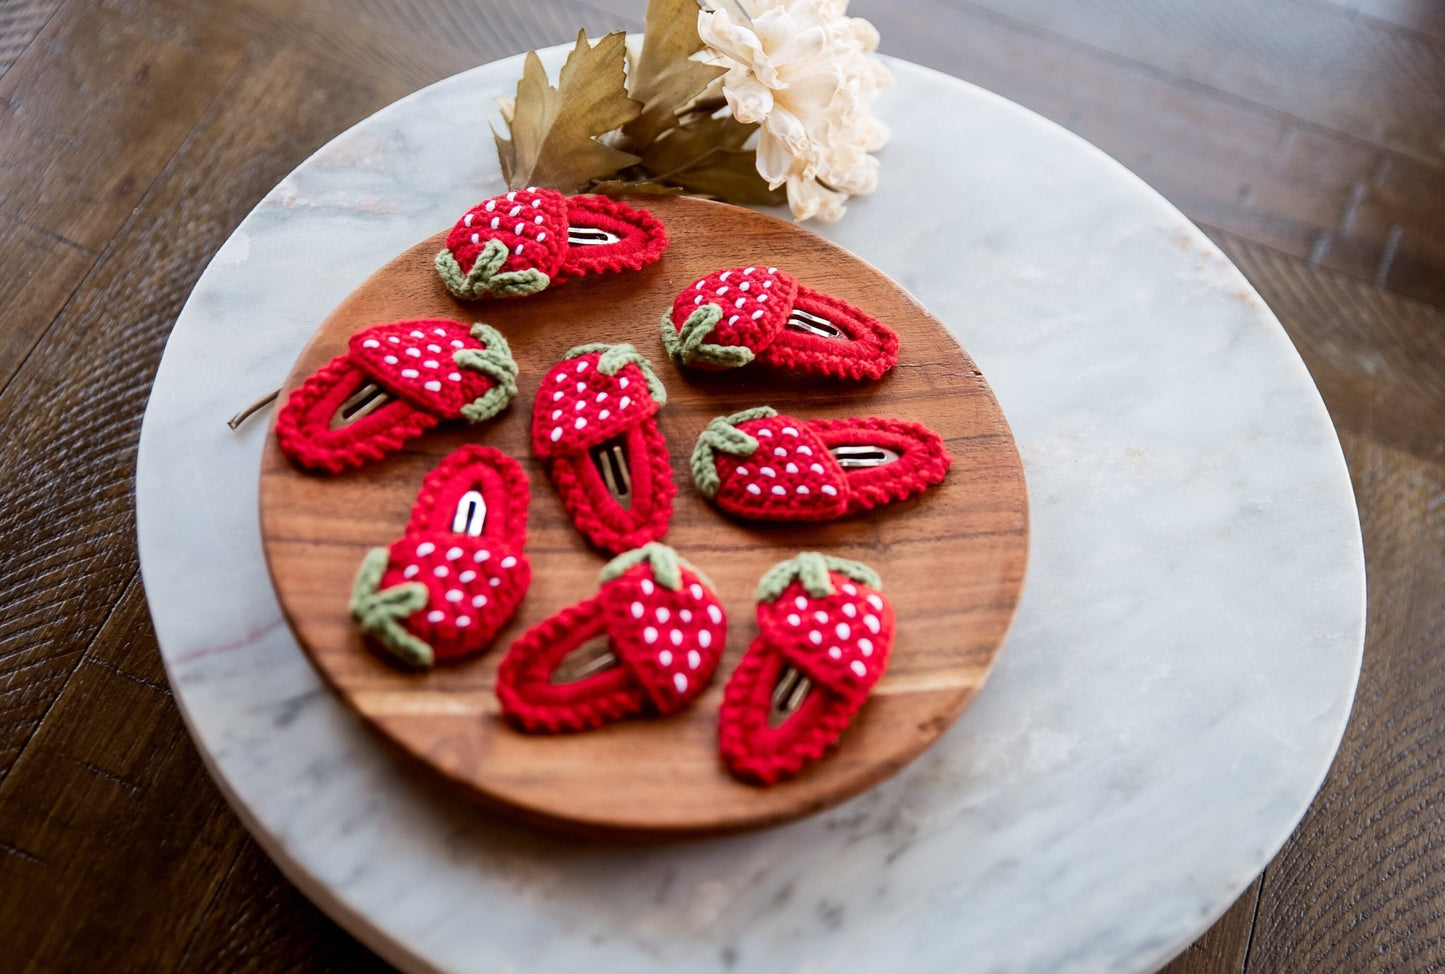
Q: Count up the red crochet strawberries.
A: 8